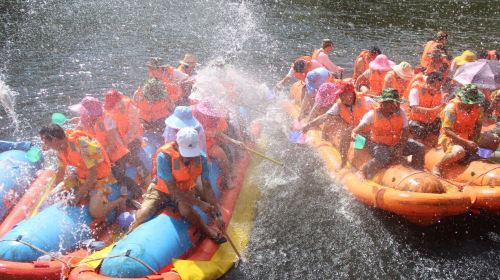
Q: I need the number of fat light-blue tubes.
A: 3